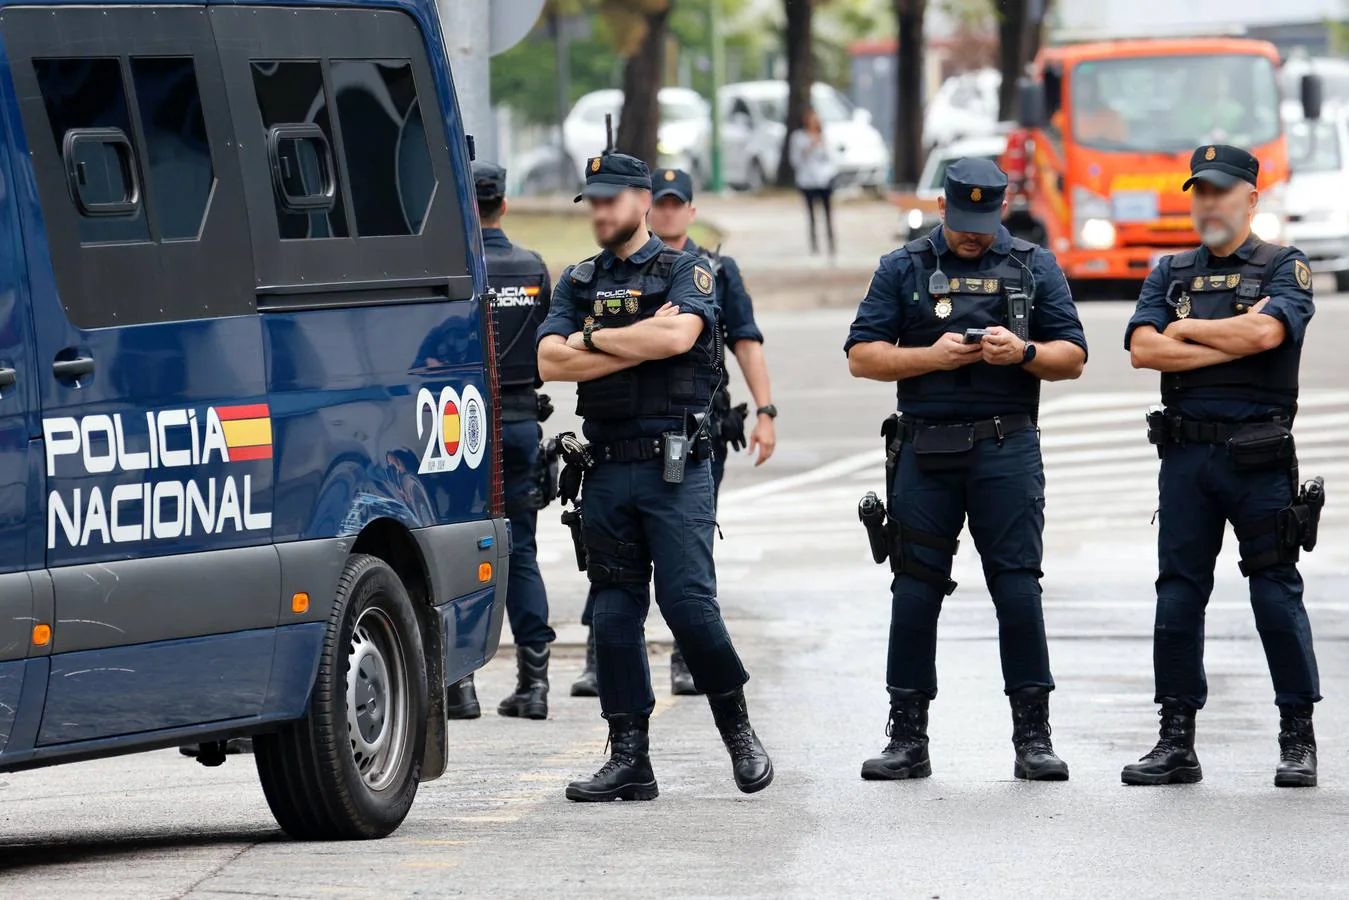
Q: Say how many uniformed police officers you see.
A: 5